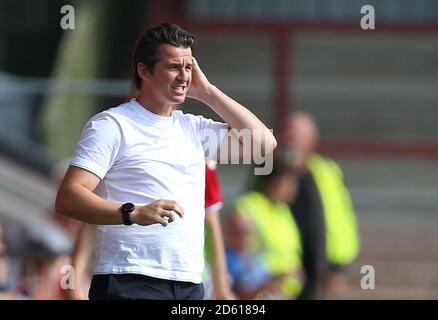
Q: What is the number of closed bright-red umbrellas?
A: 0